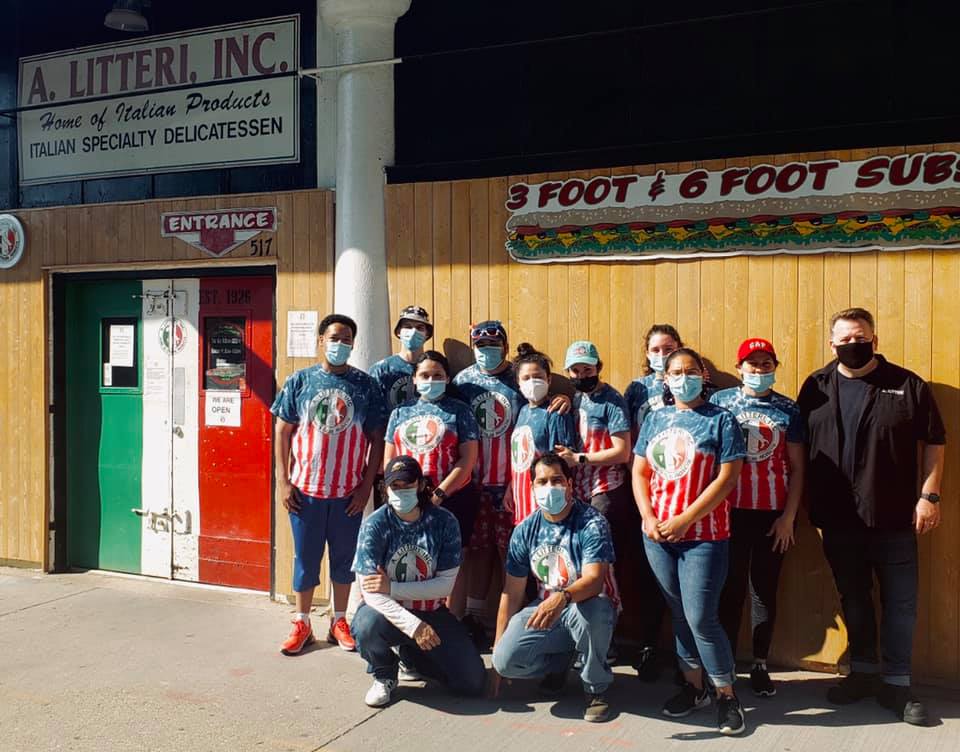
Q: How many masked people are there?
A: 12